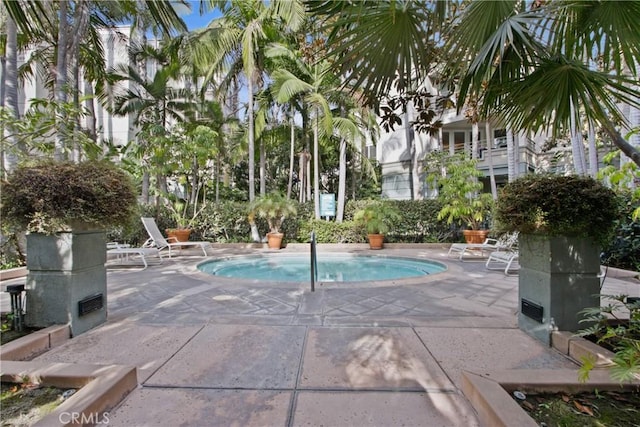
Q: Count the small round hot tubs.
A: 1